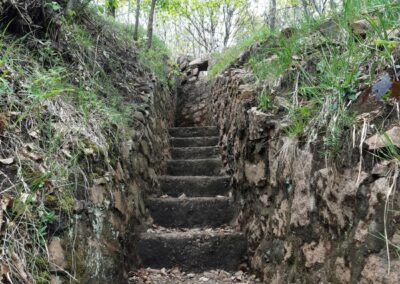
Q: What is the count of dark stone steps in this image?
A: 7